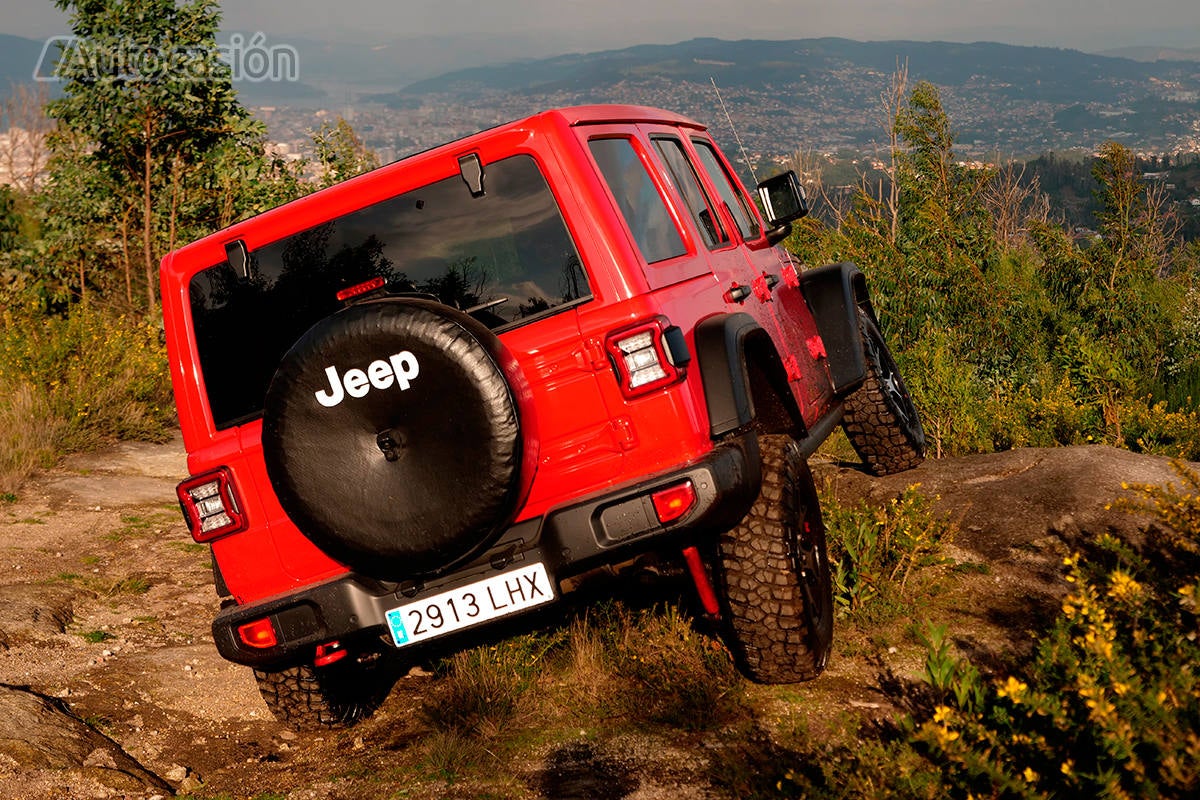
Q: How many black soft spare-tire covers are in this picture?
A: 1